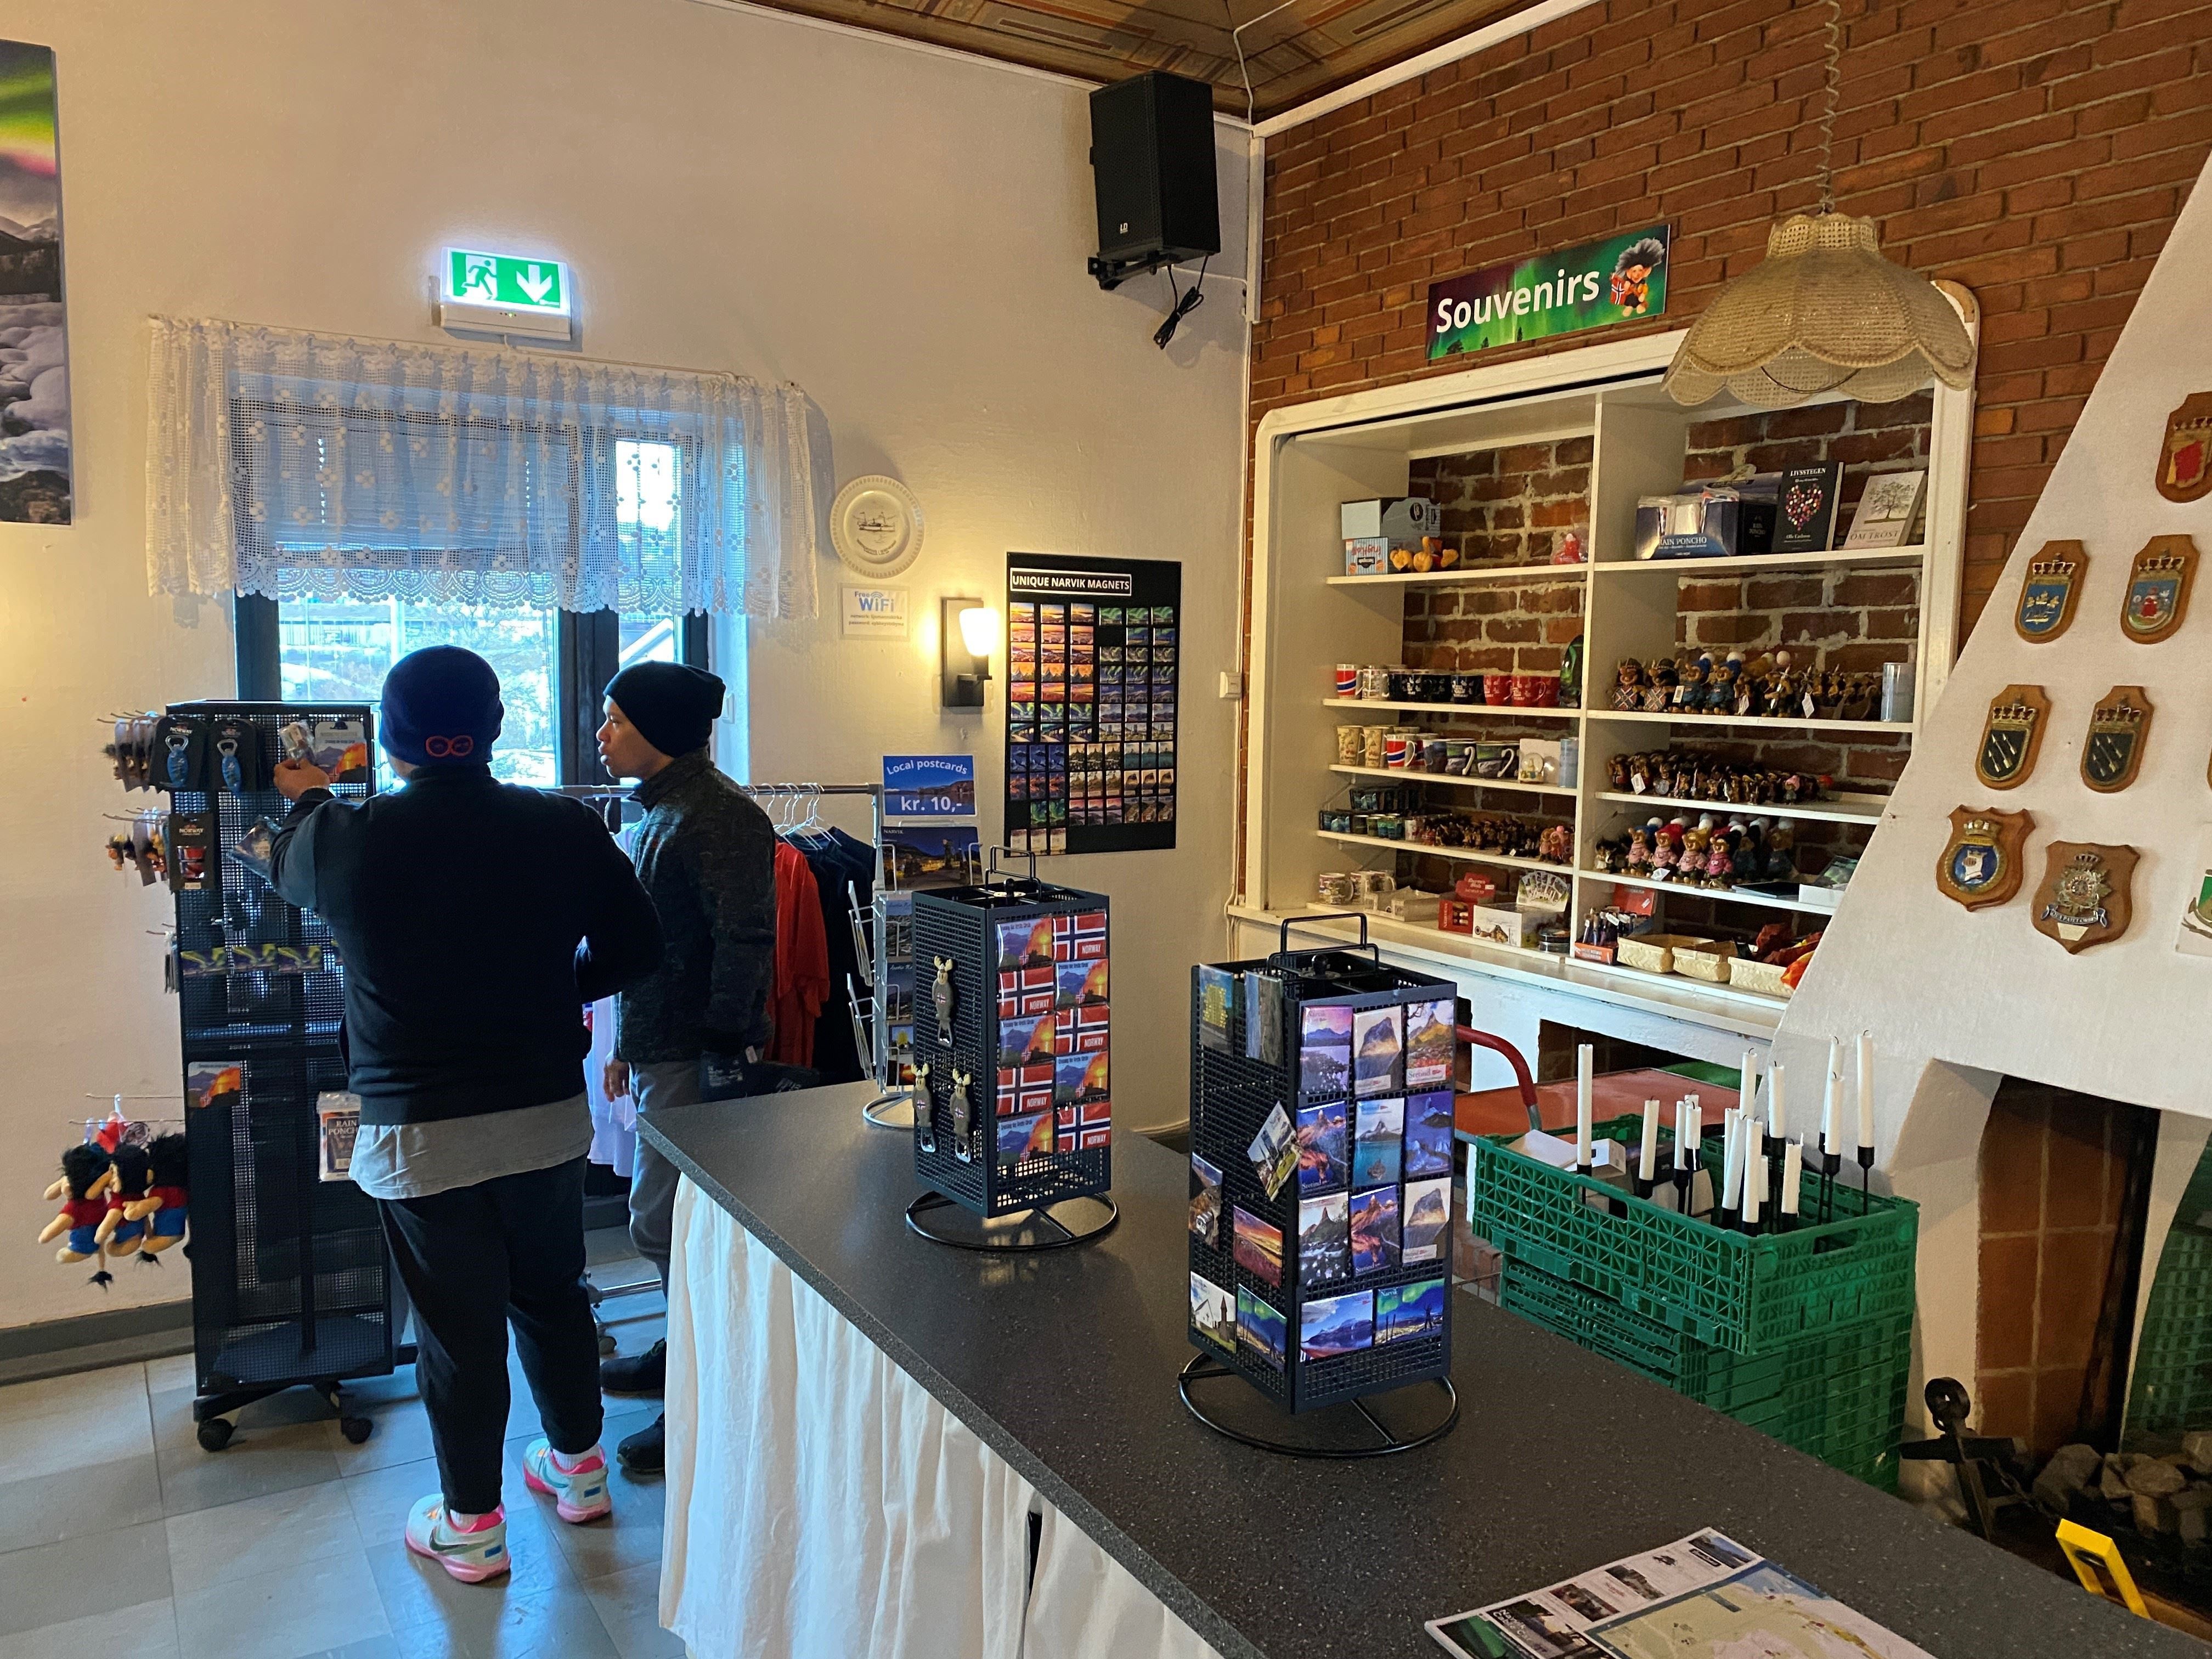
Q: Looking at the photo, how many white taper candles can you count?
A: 15